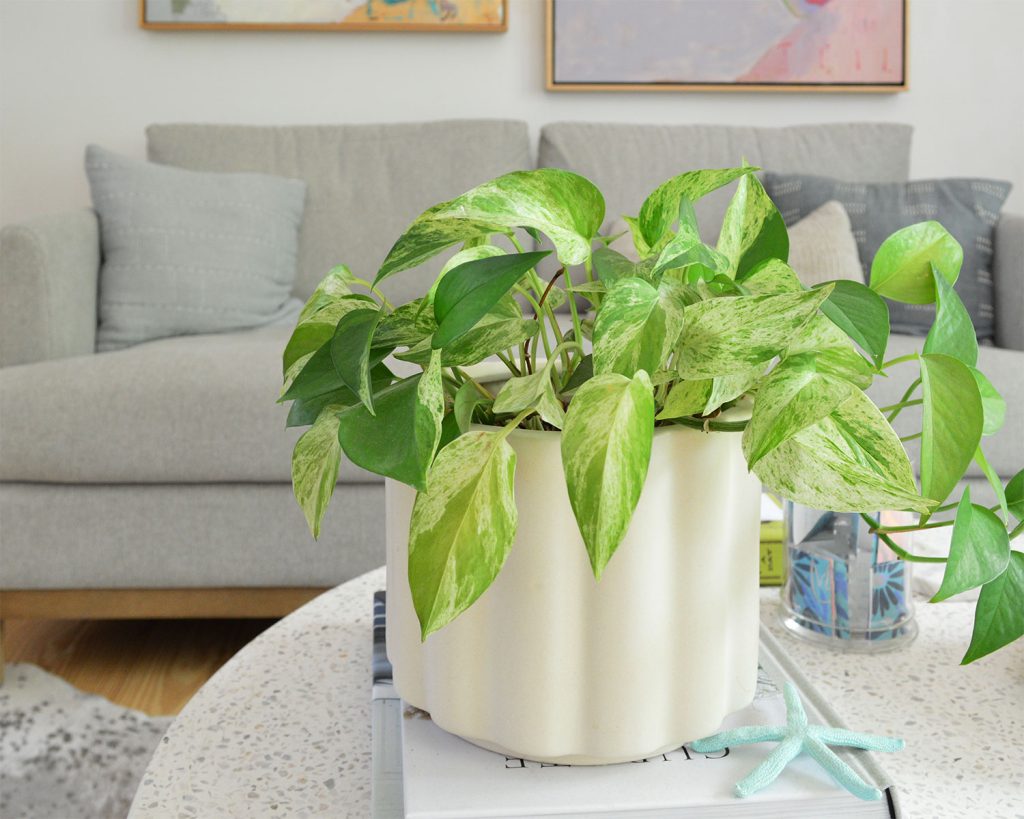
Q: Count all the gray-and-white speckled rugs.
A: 1